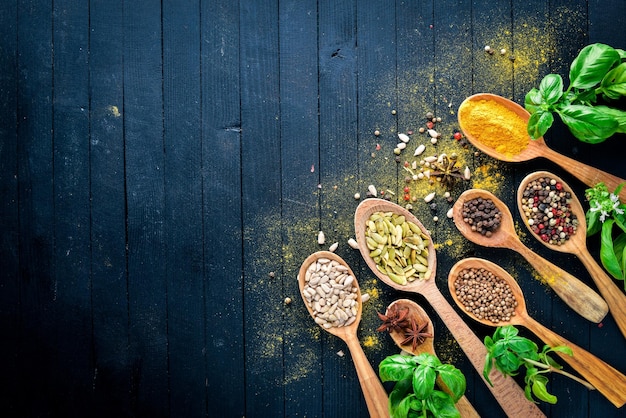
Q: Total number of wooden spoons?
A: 7